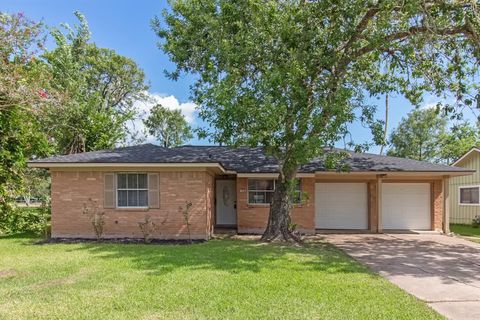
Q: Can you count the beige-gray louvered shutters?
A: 2